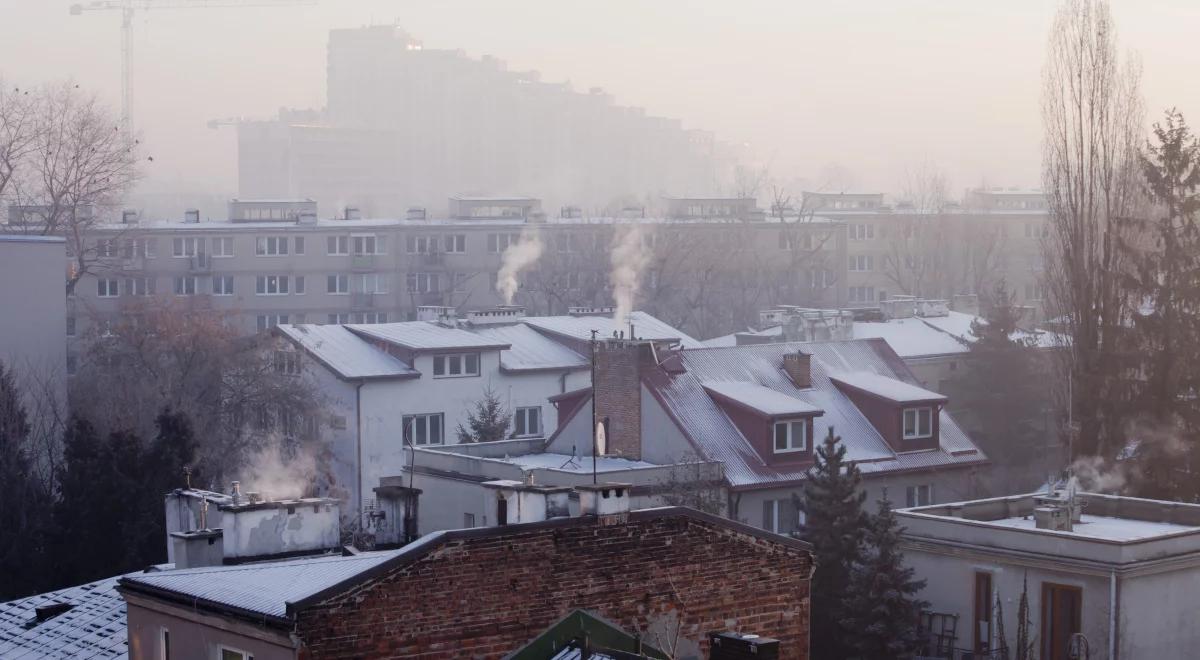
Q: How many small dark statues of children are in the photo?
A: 0